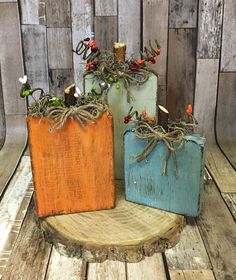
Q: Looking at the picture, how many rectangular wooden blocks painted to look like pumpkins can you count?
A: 3